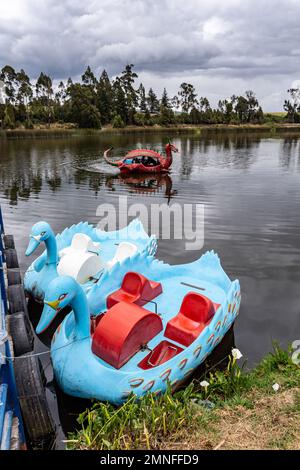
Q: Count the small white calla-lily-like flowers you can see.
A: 3